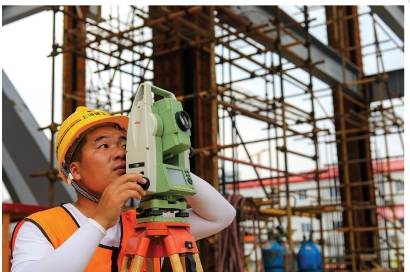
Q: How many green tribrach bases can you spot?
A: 1